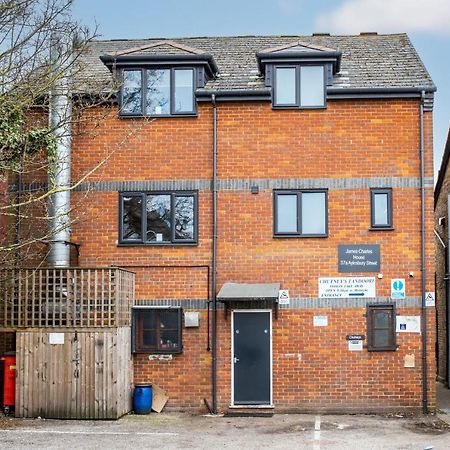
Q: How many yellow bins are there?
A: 0